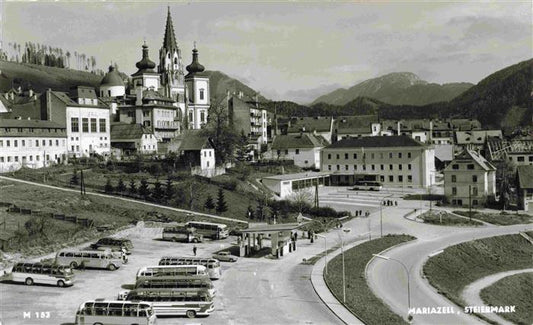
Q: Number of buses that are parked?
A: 11